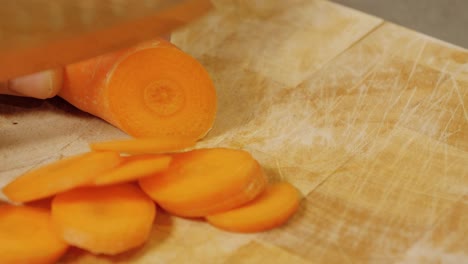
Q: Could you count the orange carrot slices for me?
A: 7